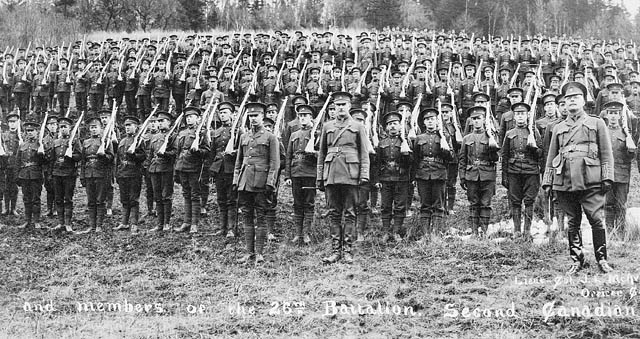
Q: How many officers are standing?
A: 3